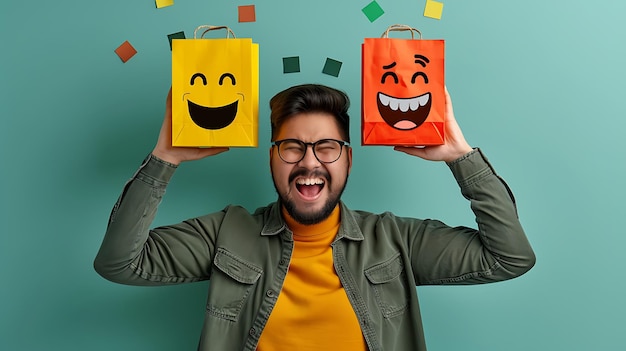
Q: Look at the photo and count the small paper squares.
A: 8